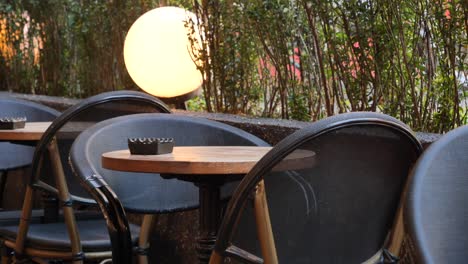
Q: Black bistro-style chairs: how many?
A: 5